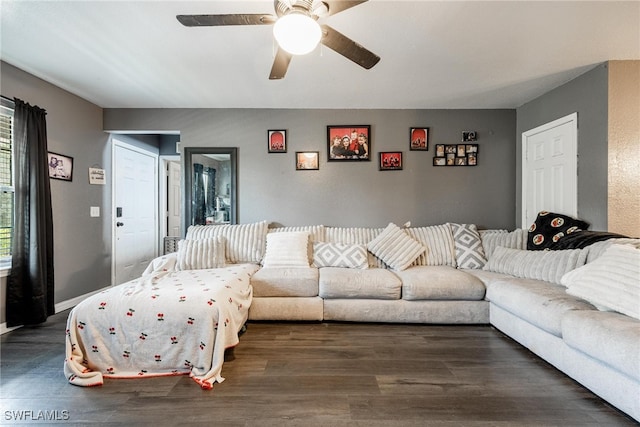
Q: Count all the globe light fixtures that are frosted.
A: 1